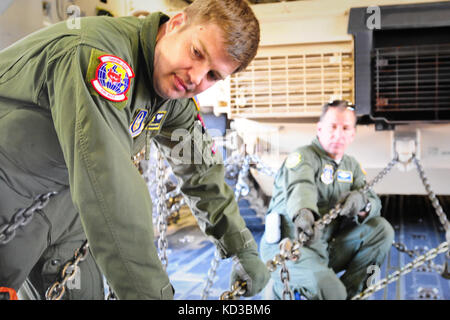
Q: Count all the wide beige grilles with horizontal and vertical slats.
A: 1